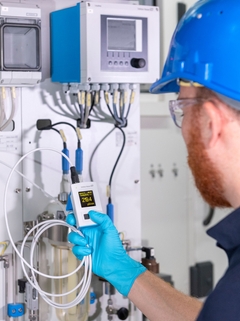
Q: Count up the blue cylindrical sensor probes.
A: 3